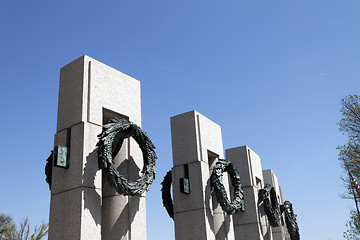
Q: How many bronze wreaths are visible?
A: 6